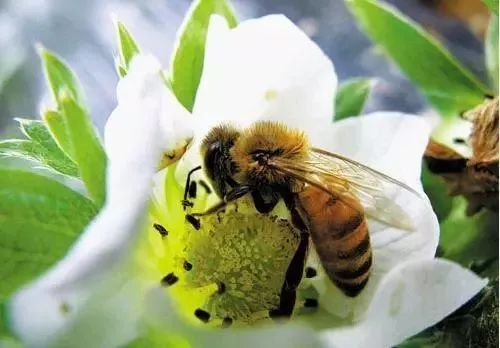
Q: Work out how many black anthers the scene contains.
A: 11